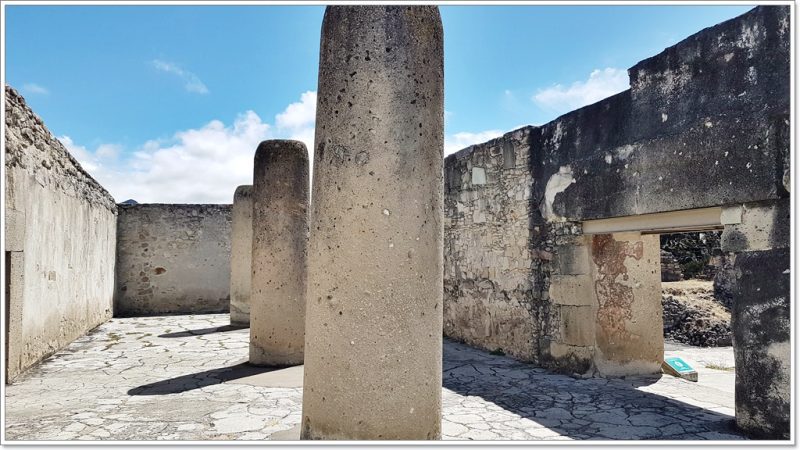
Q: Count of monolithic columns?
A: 3